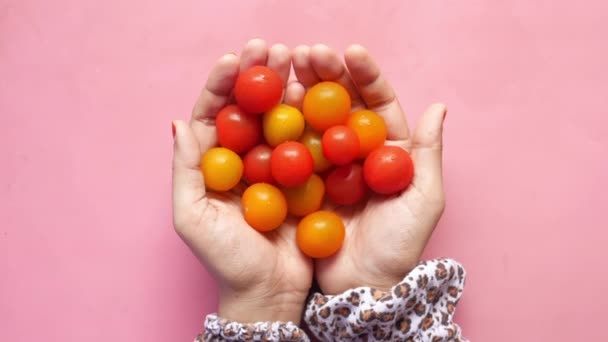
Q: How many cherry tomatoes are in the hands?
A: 15